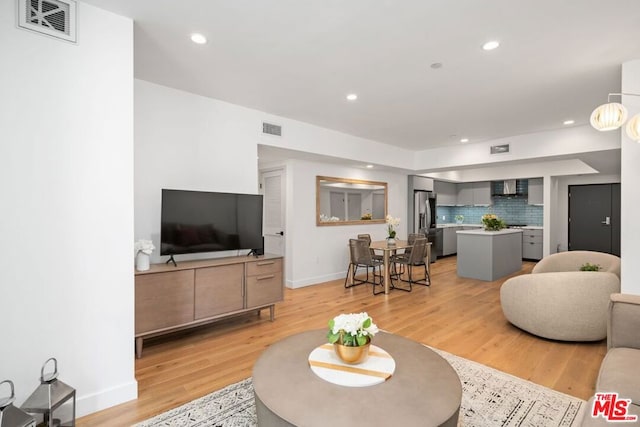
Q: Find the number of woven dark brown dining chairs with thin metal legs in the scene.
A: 4